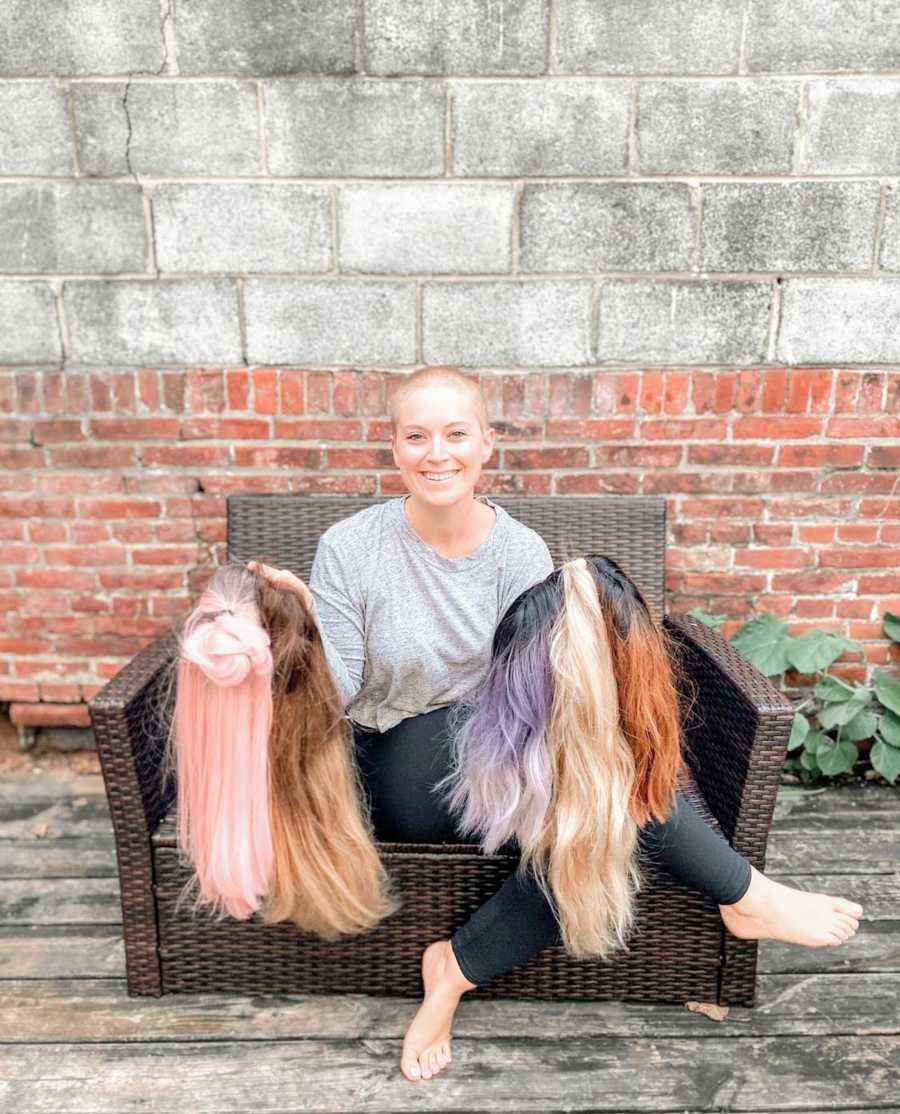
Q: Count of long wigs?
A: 5